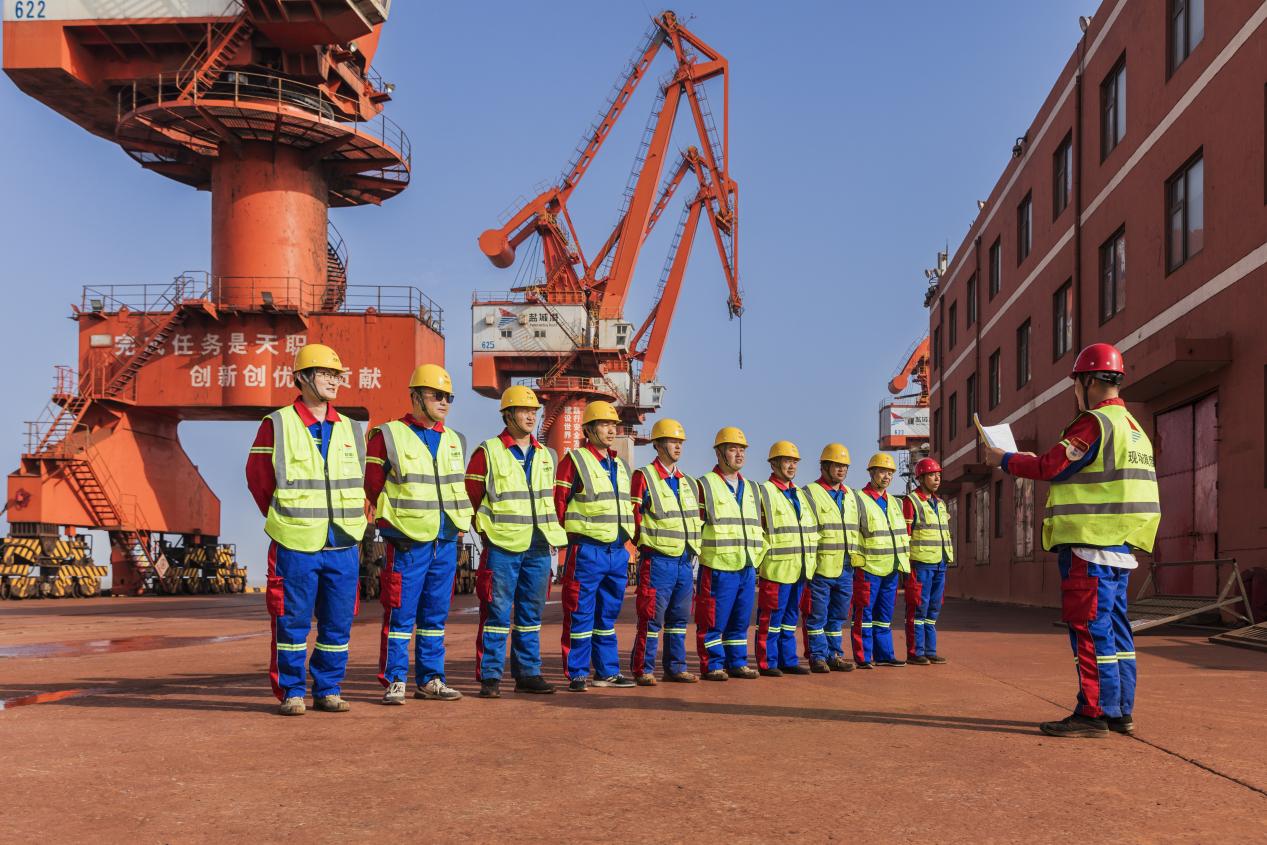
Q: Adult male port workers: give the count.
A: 11